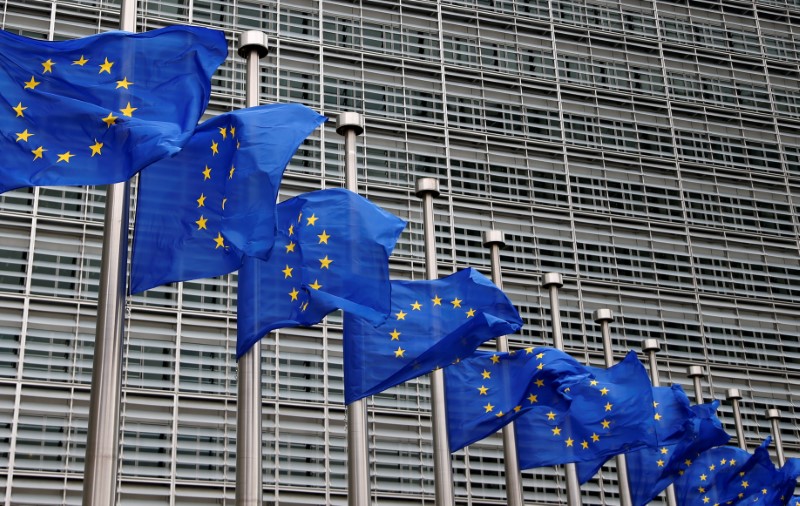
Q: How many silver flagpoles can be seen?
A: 11